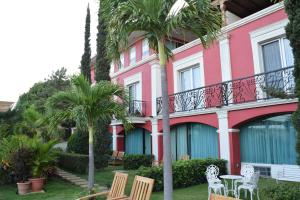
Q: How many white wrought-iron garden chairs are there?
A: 4